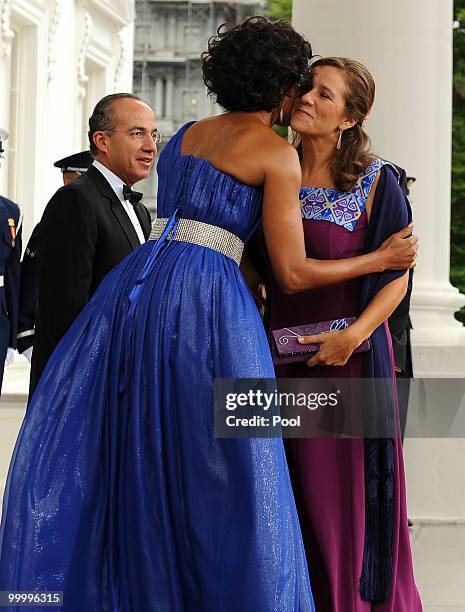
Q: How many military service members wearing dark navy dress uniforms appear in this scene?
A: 2